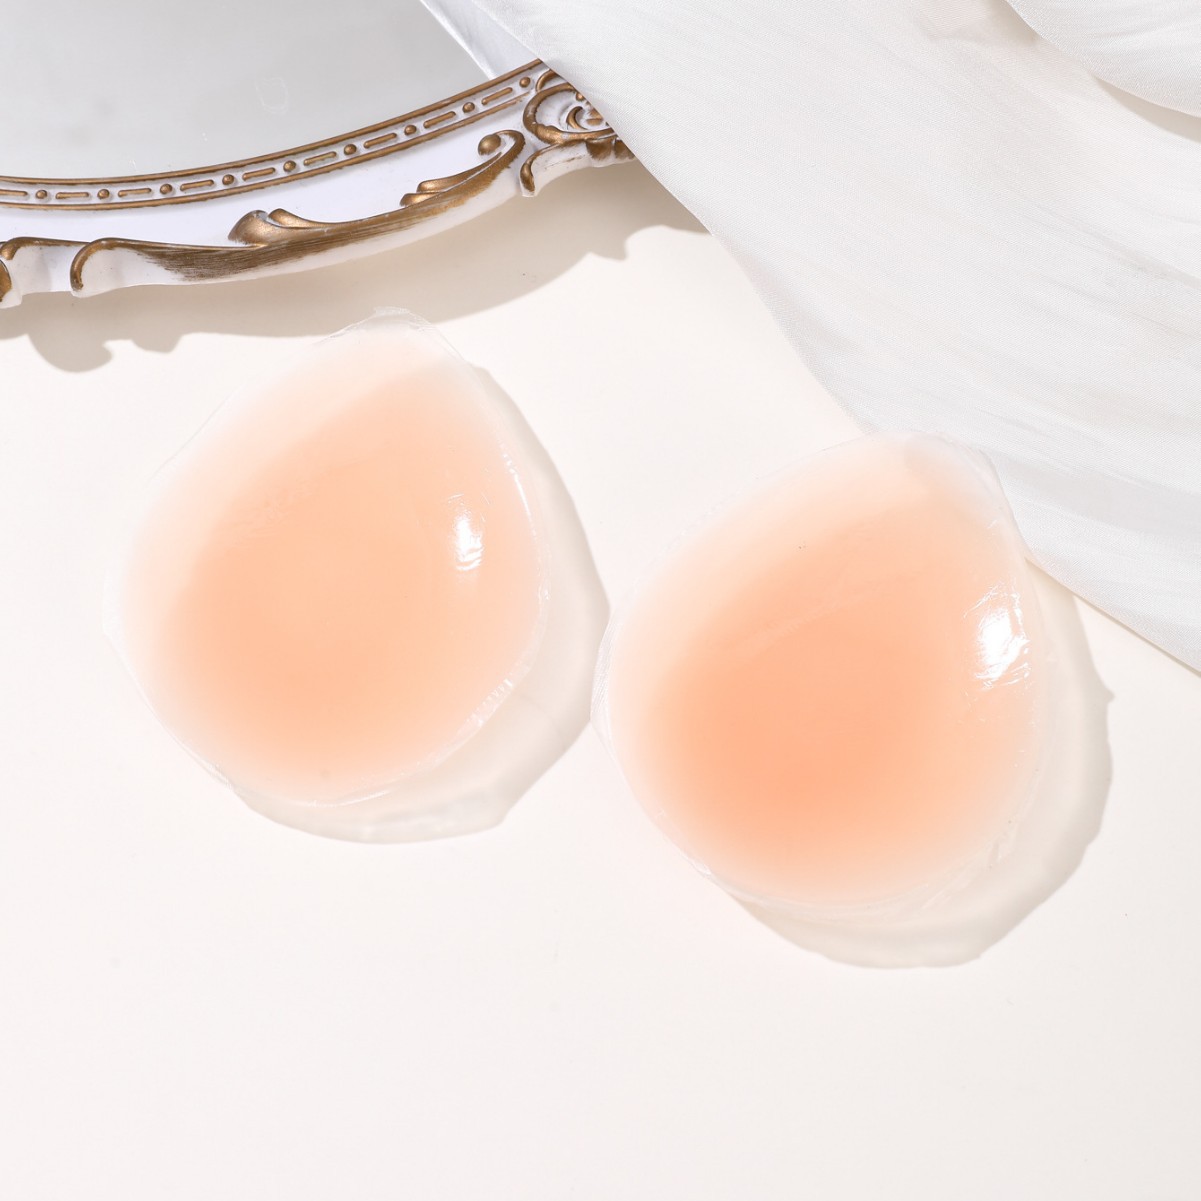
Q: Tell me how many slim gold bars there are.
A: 9